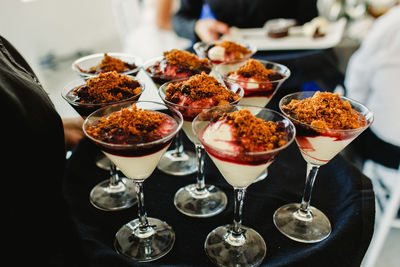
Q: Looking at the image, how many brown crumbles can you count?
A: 9